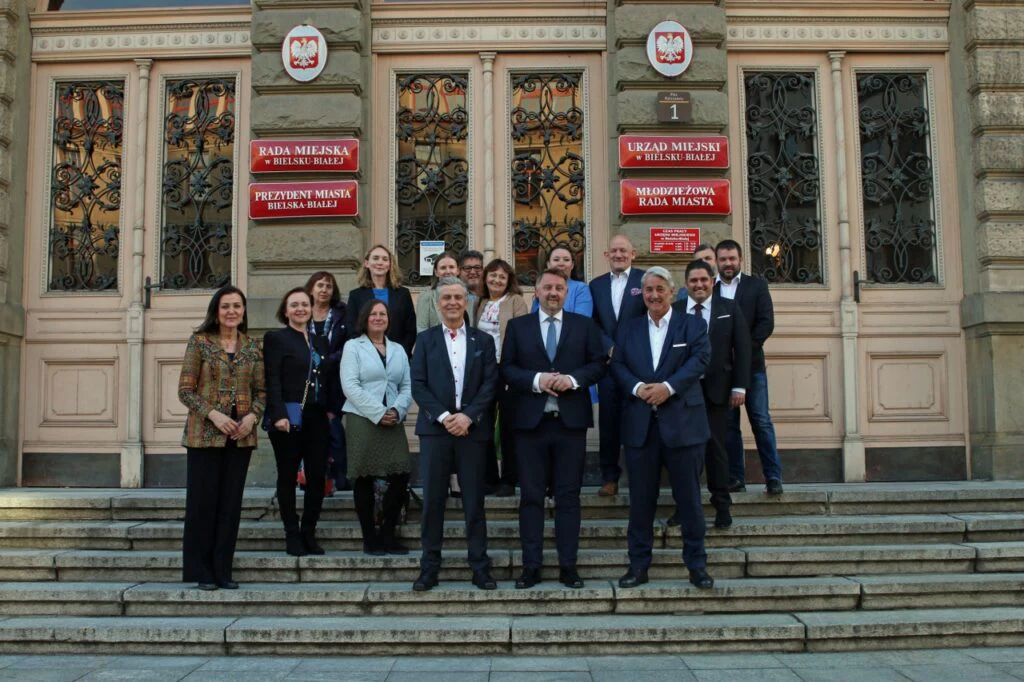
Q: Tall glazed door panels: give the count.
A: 6